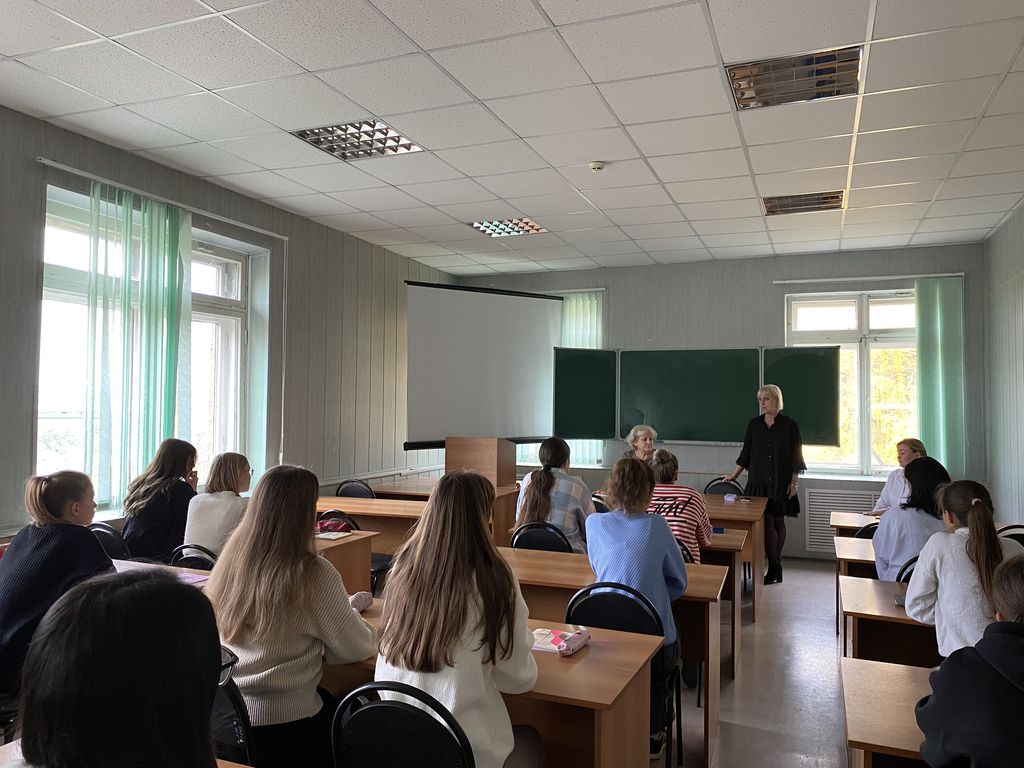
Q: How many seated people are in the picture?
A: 14